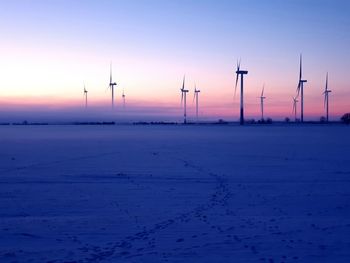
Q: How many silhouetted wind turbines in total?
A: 10